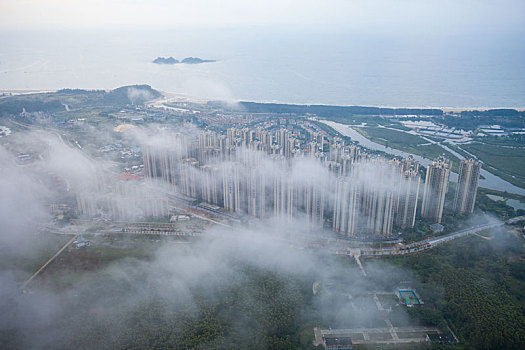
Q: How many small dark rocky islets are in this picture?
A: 2